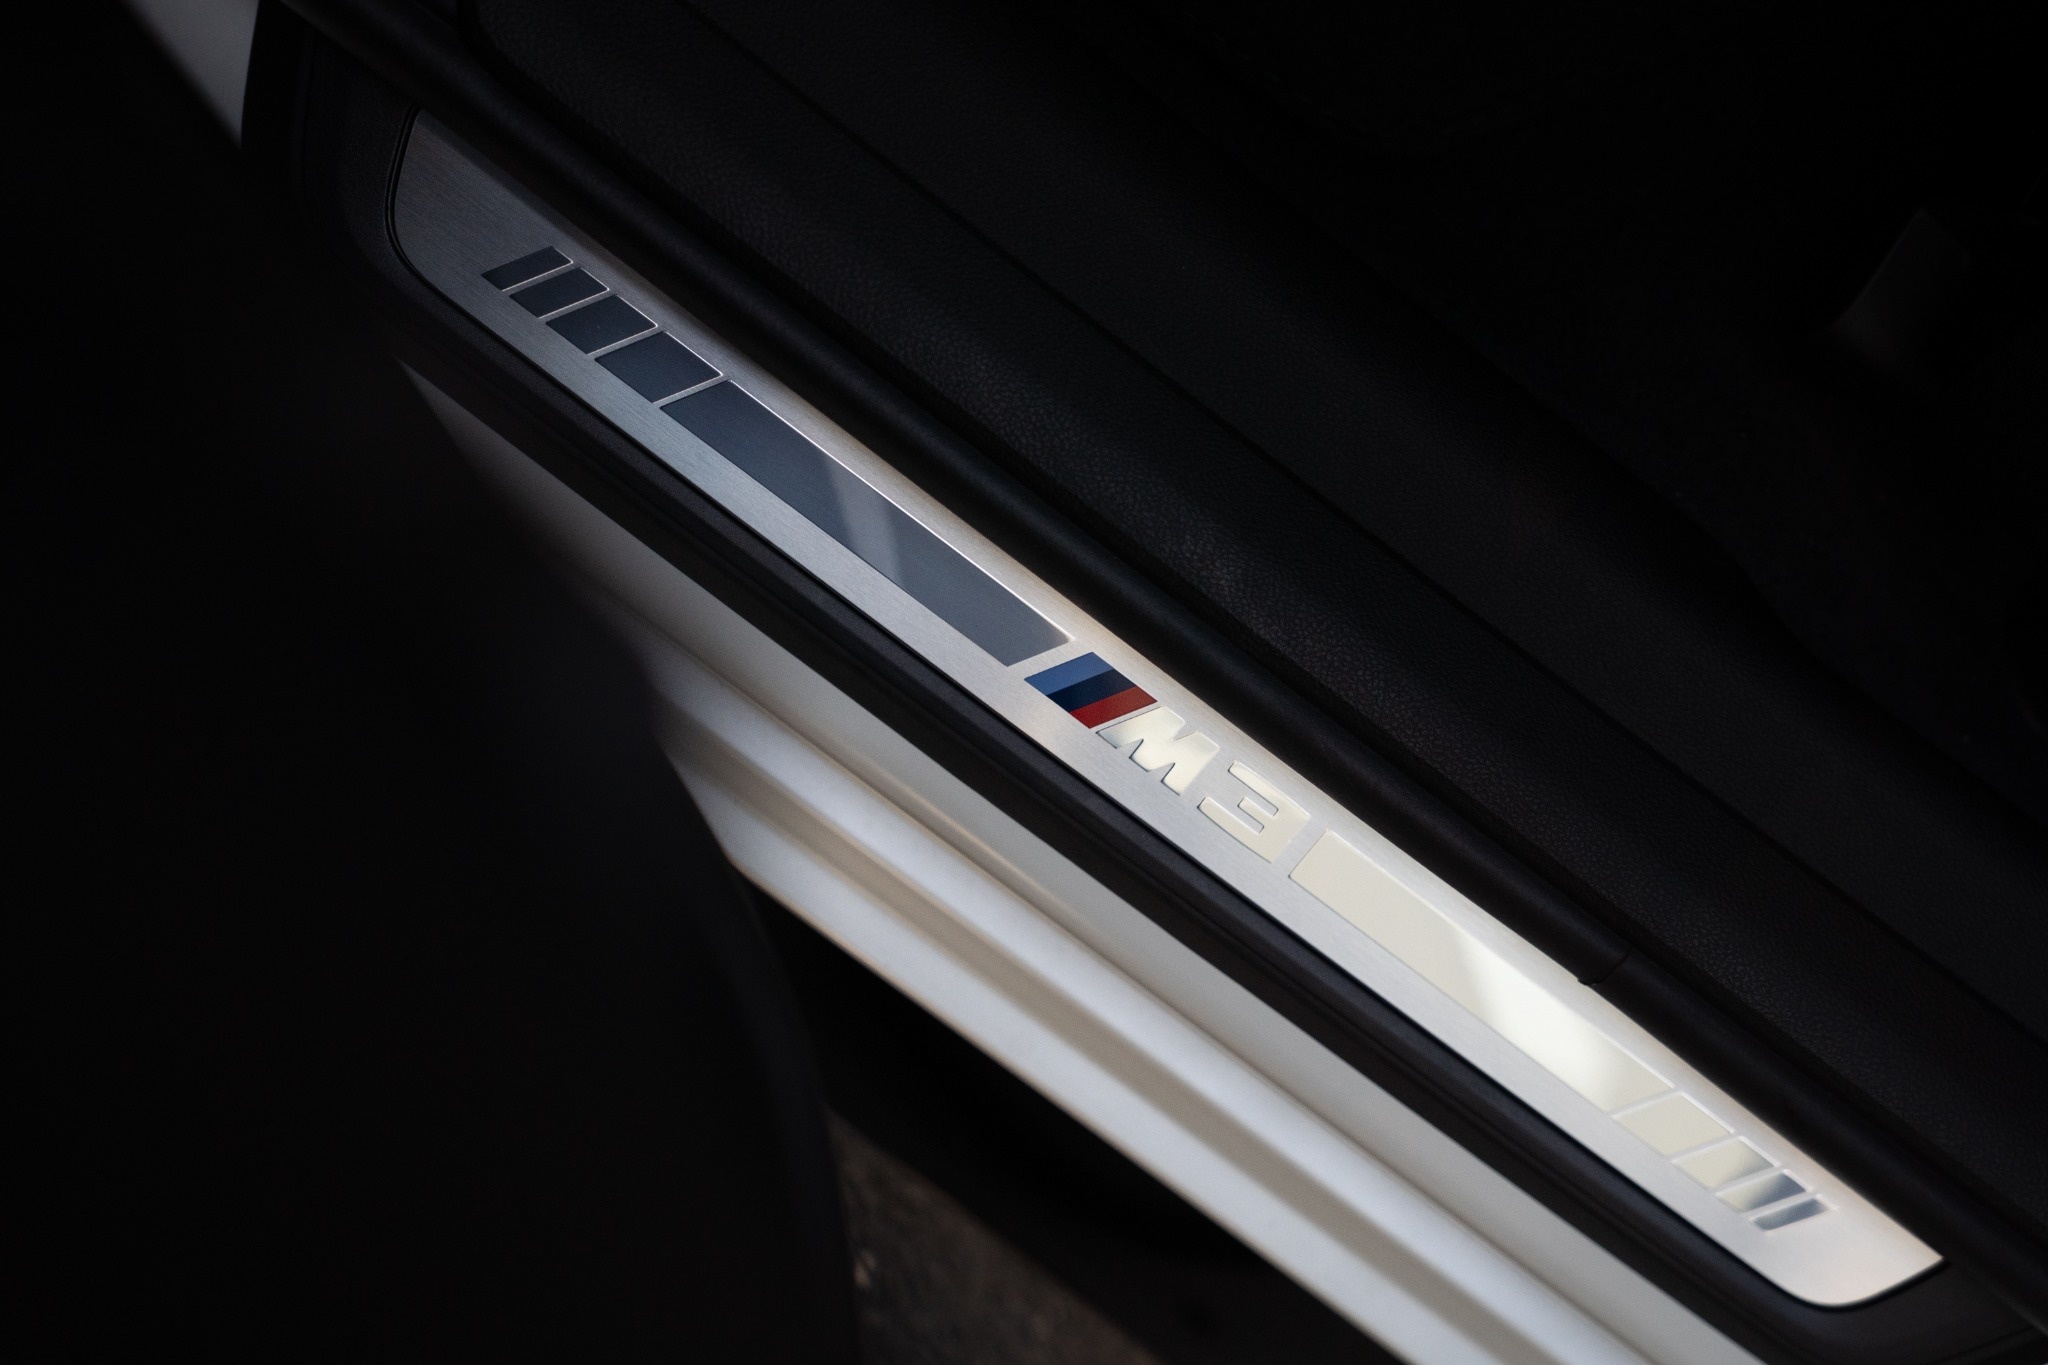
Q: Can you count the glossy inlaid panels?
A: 10